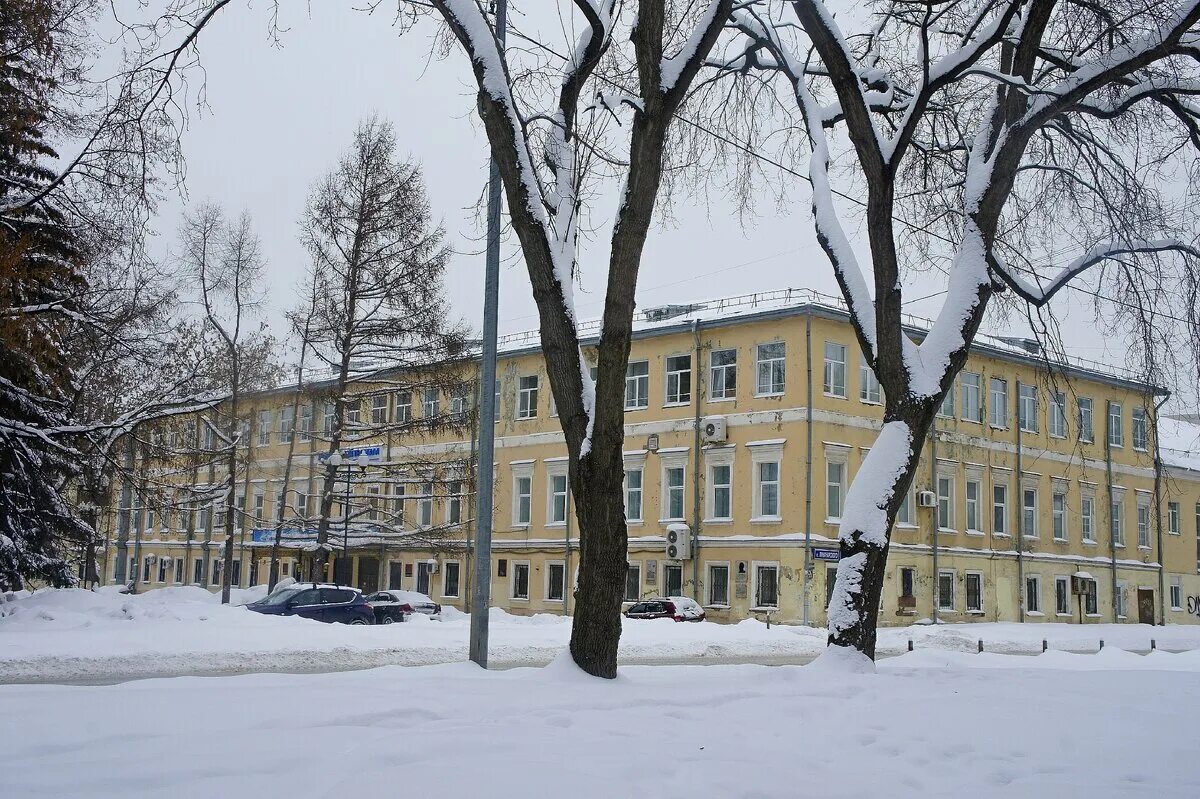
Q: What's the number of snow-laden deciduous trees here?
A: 2